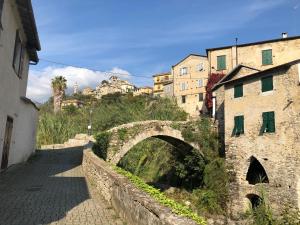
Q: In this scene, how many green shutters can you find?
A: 6